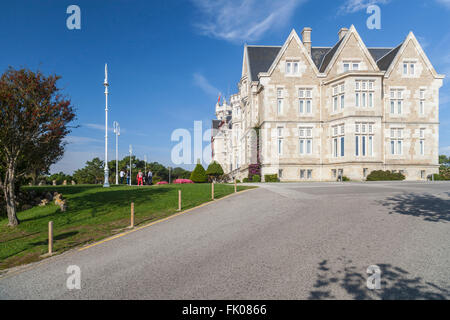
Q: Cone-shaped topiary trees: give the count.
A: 2